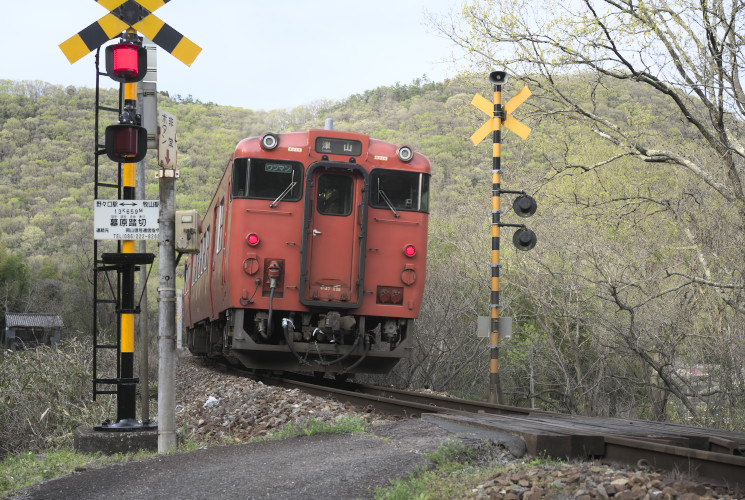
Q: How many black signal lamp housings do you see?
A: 4